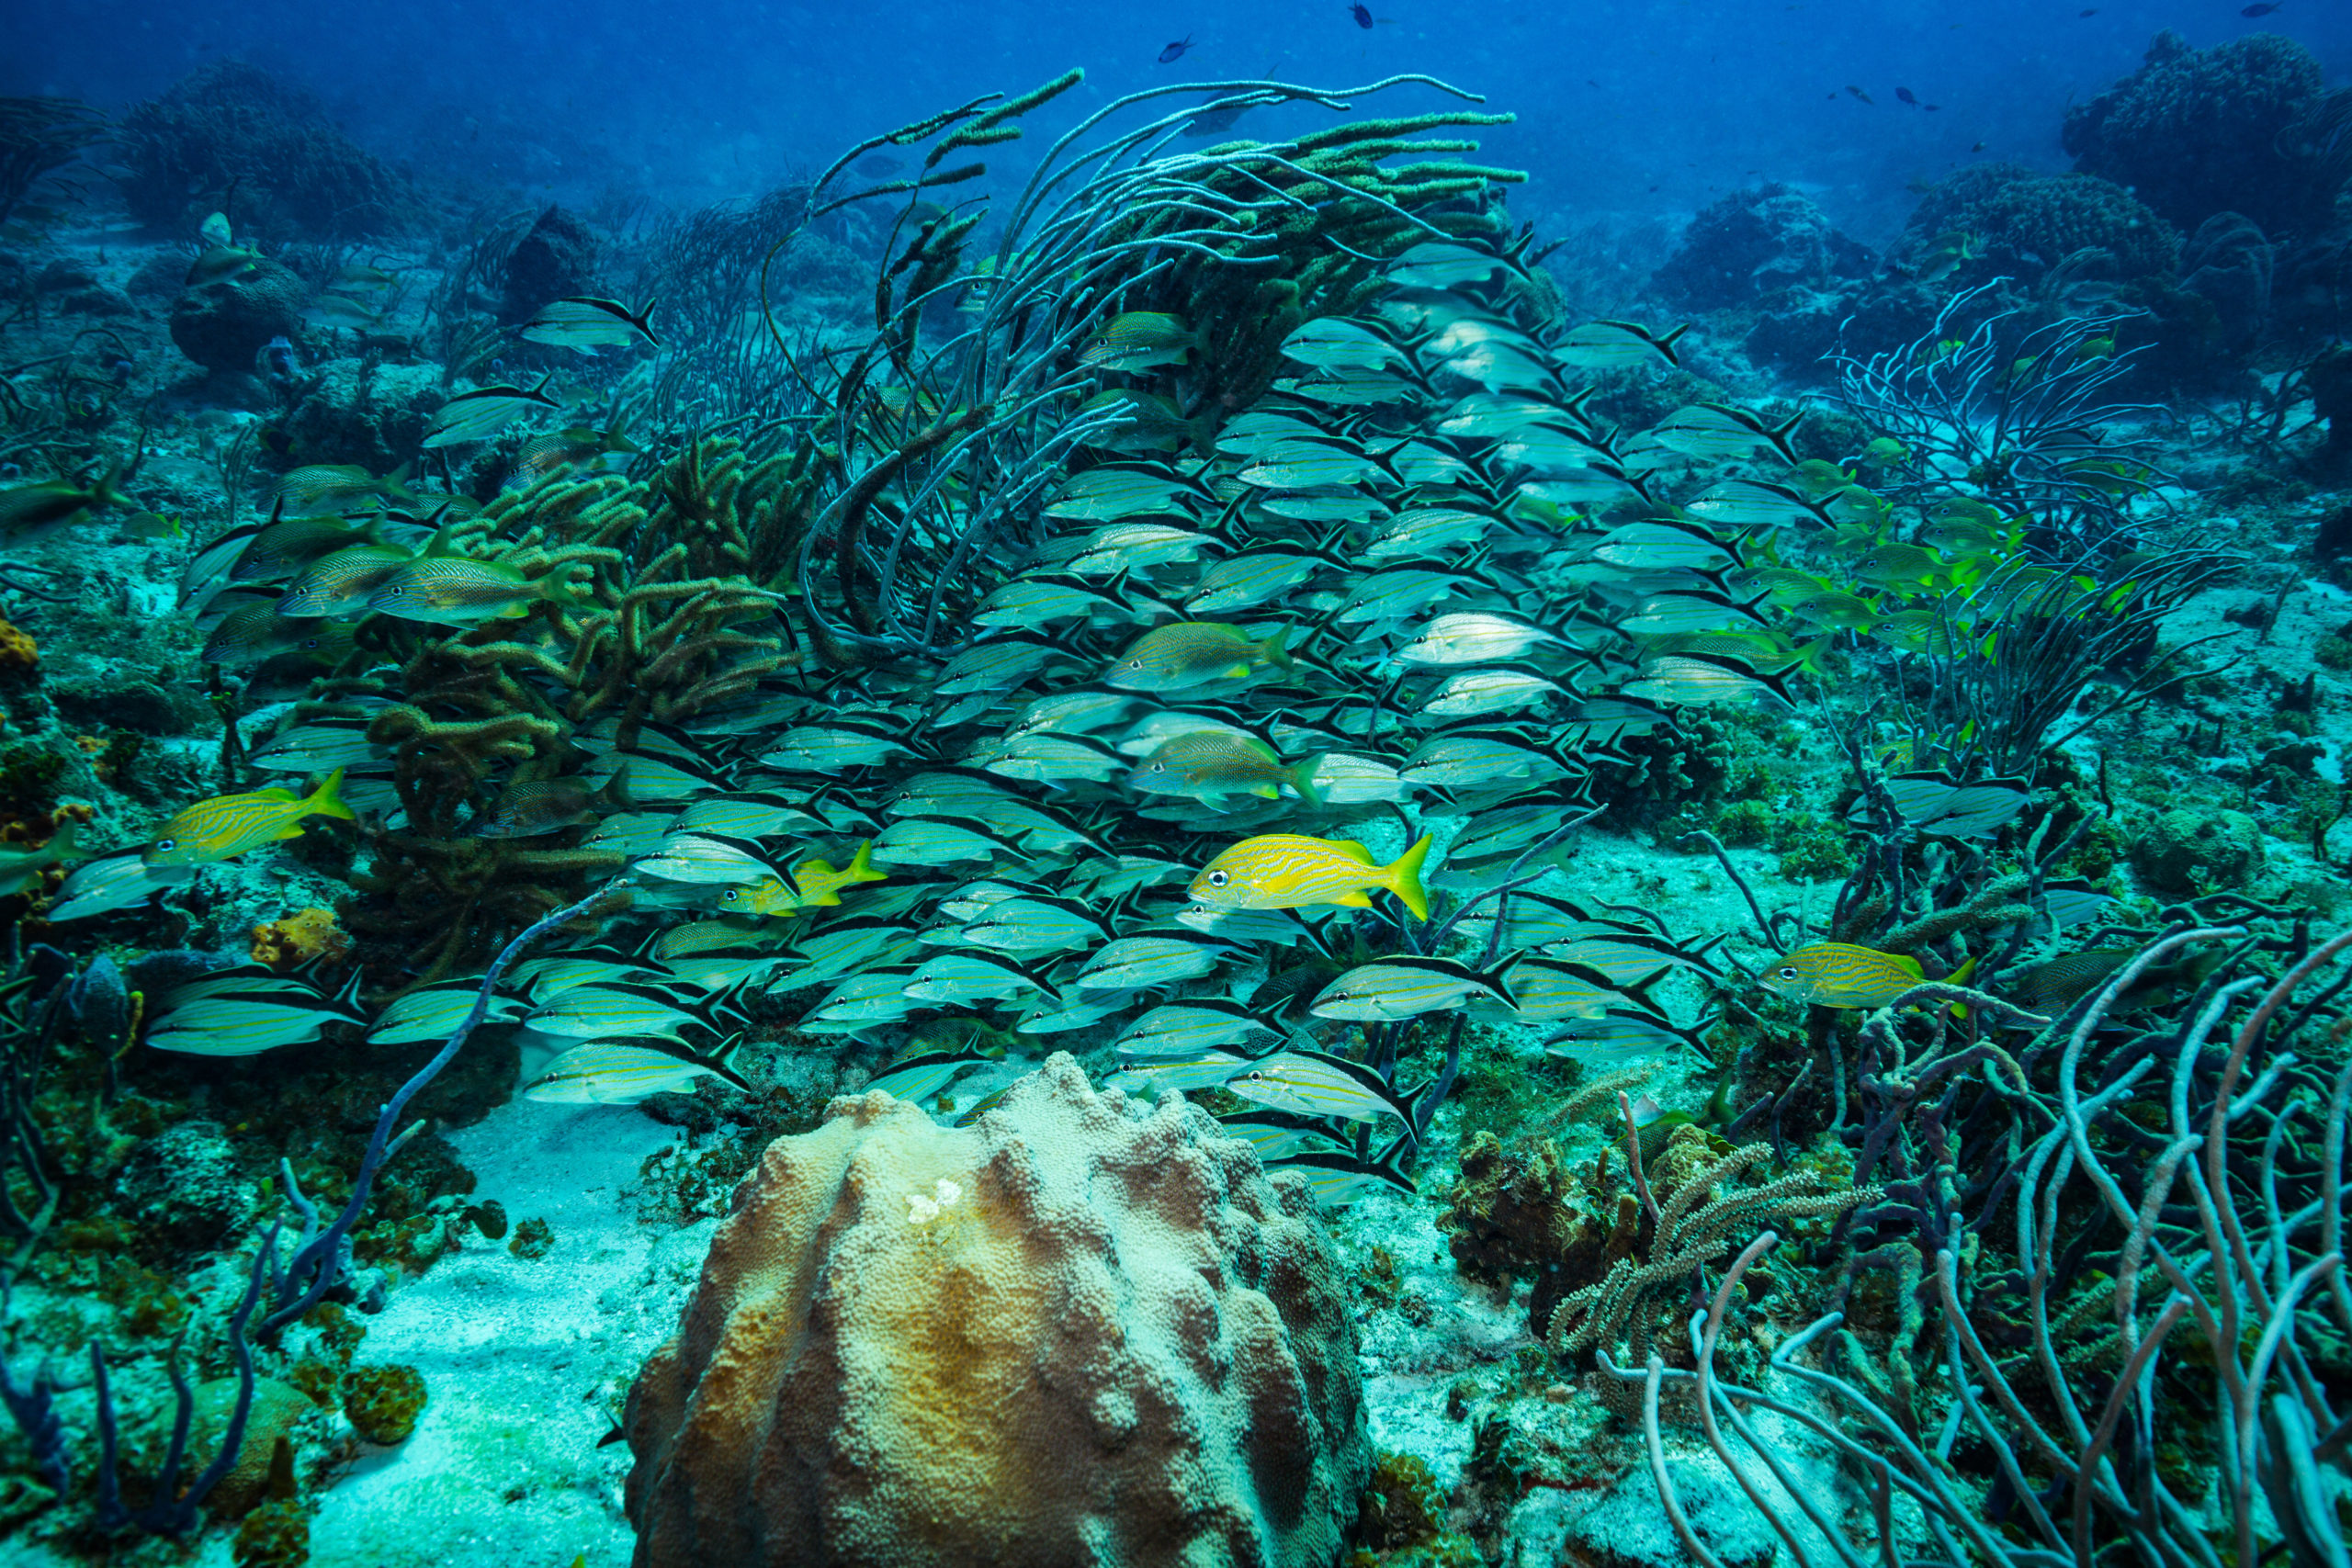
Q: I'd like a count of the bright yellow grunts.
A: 4